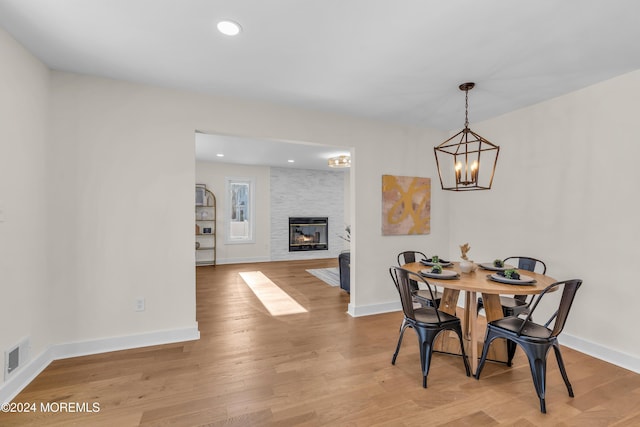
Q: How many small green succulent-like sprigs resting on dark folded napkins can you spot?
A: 4